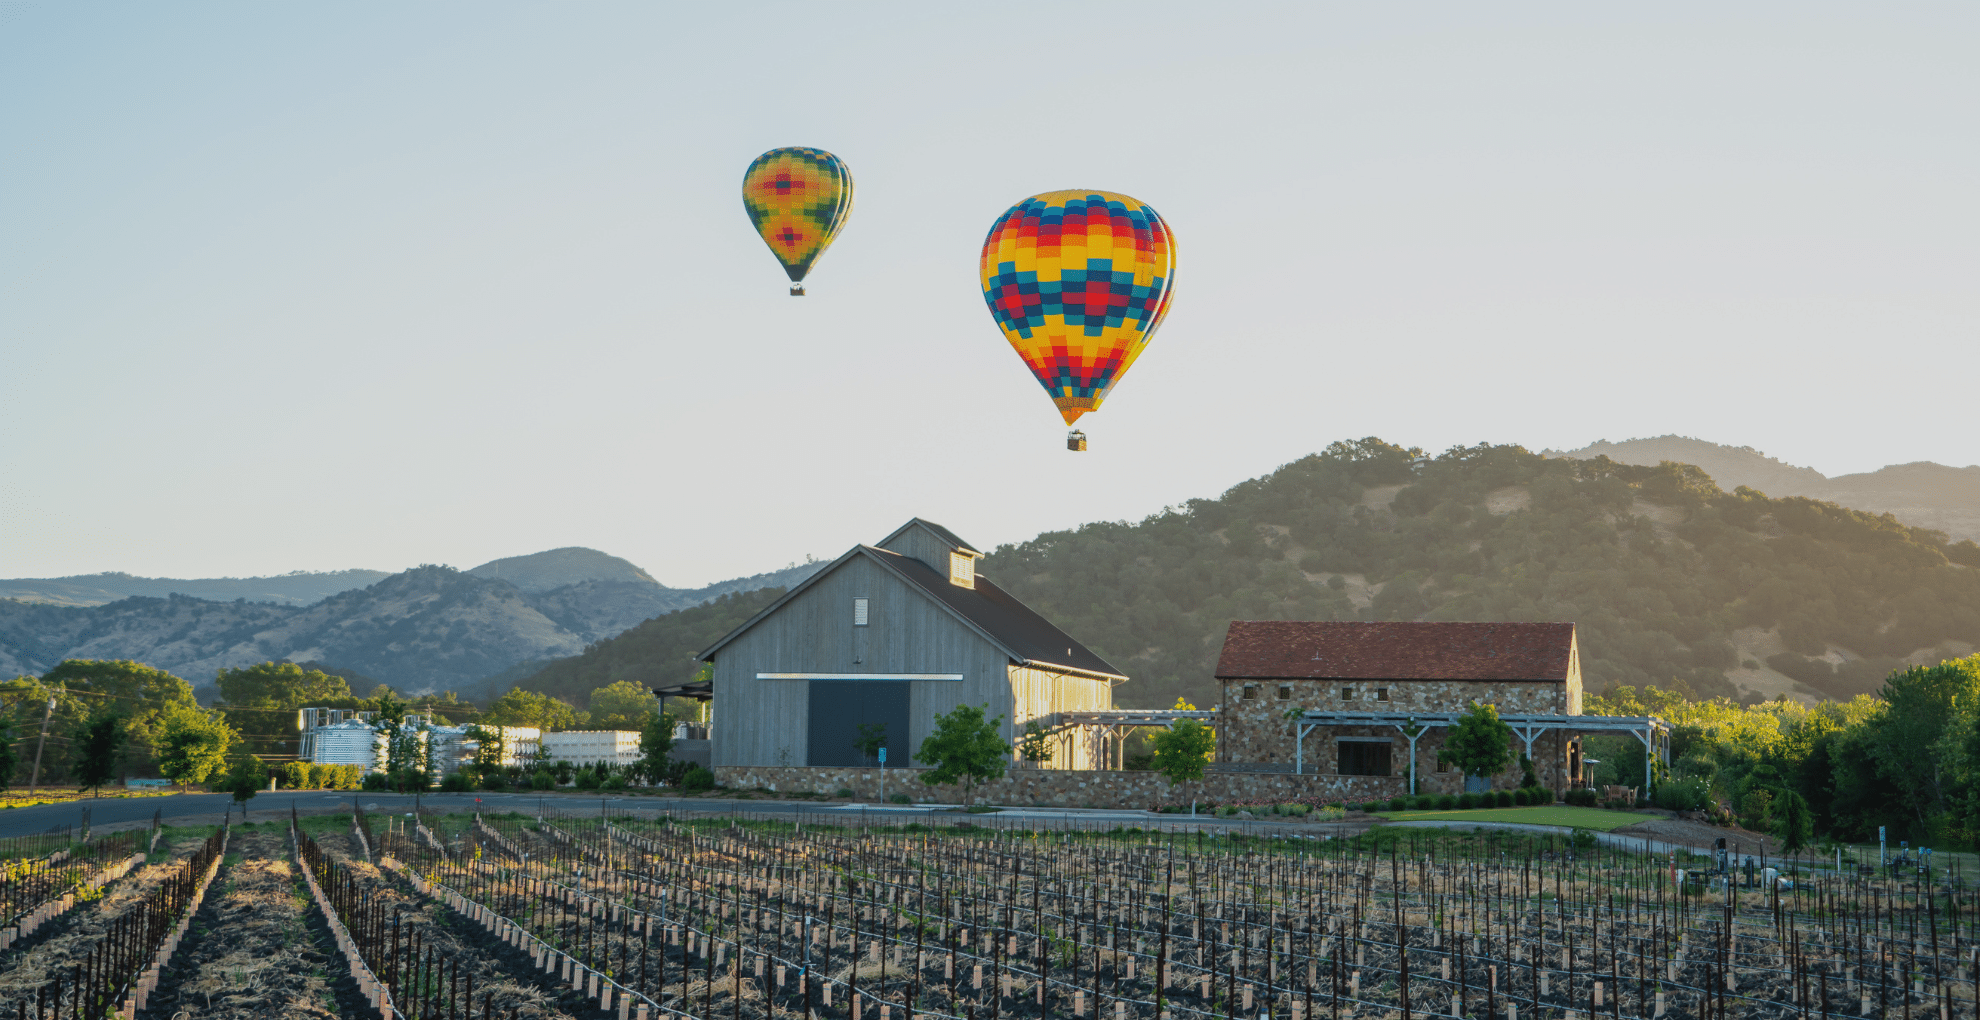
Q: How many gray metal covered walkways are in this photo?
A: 2